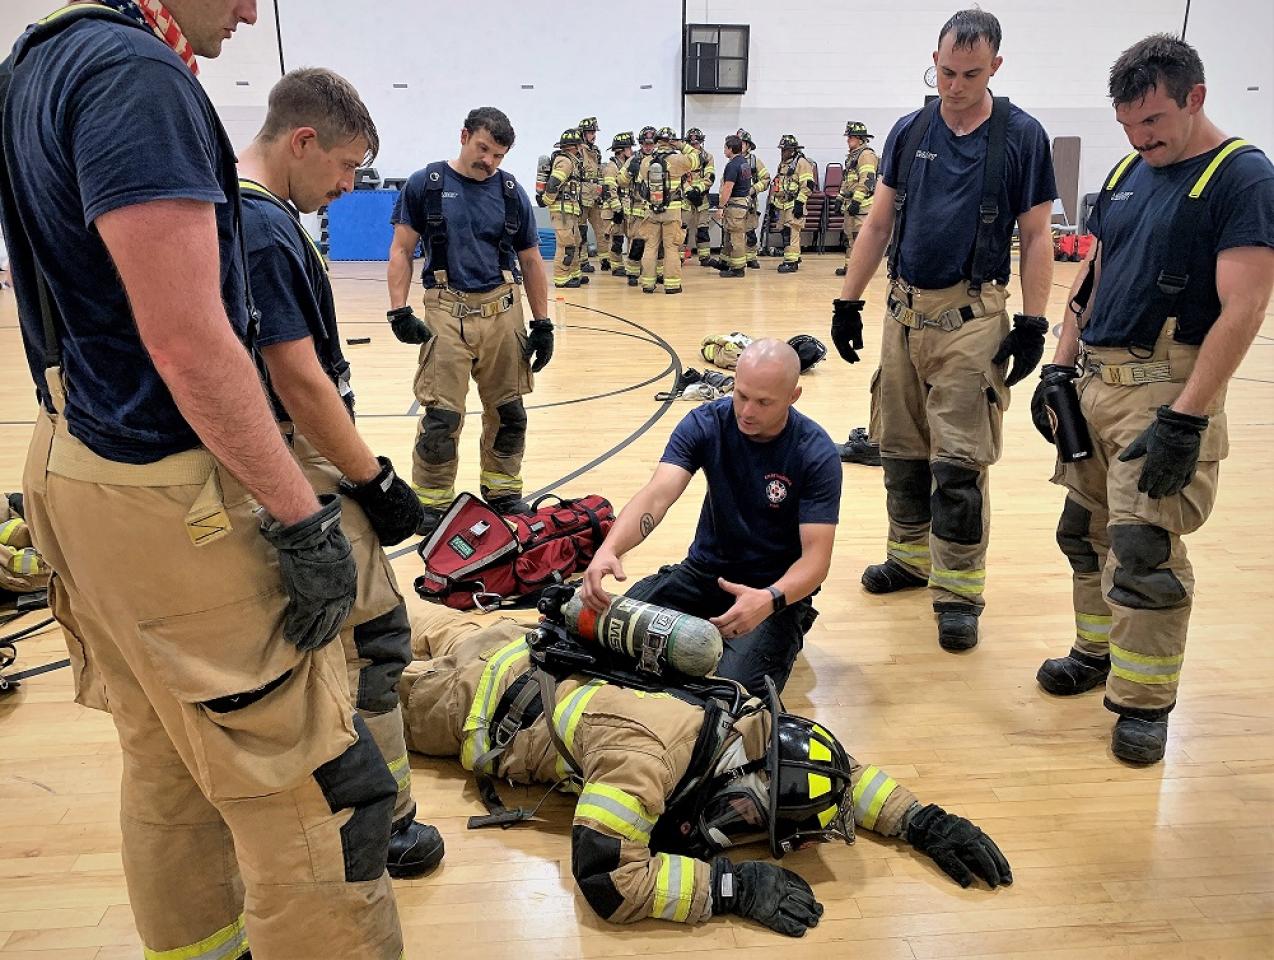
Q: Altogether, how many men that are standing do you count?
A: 15